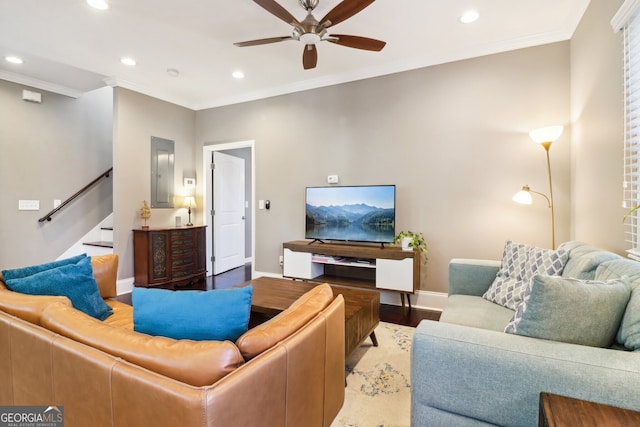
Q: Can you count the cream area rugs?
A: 1